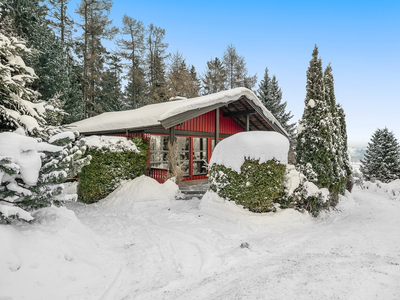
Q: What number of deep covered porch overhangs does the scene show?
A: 1